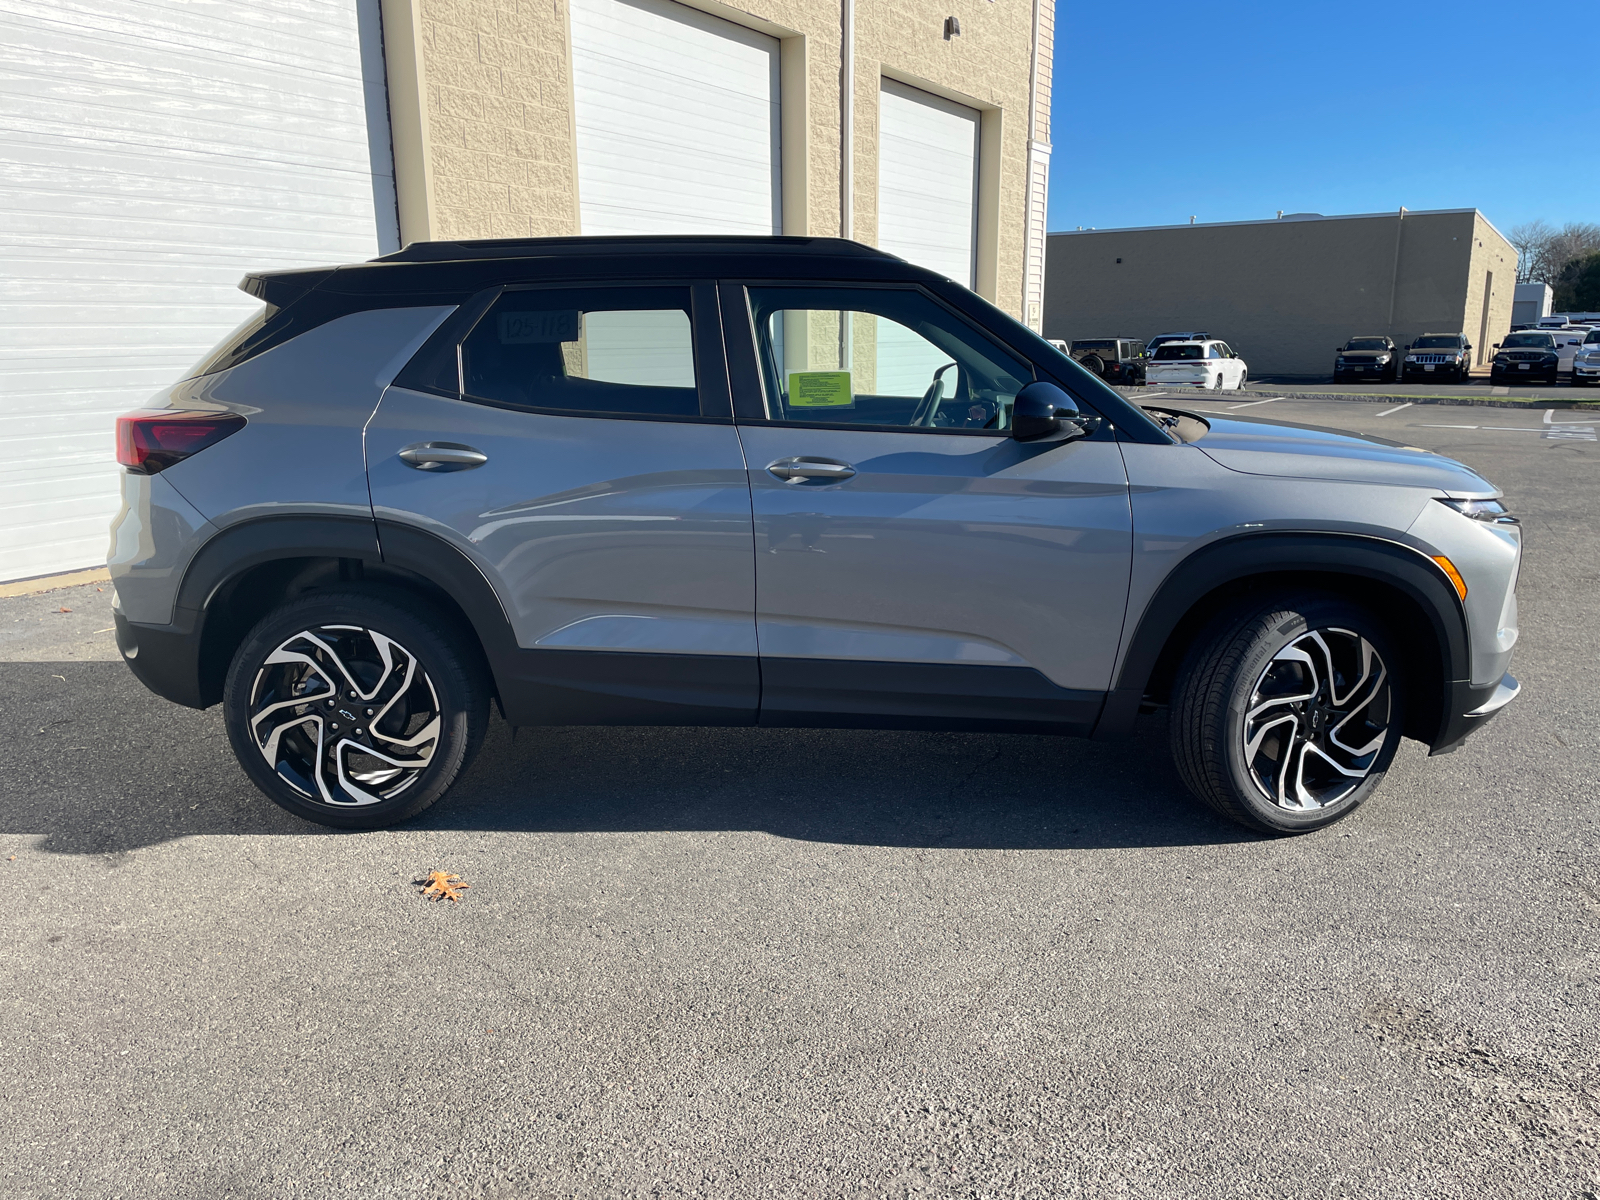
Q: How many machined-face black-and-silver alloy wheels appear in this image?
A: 2